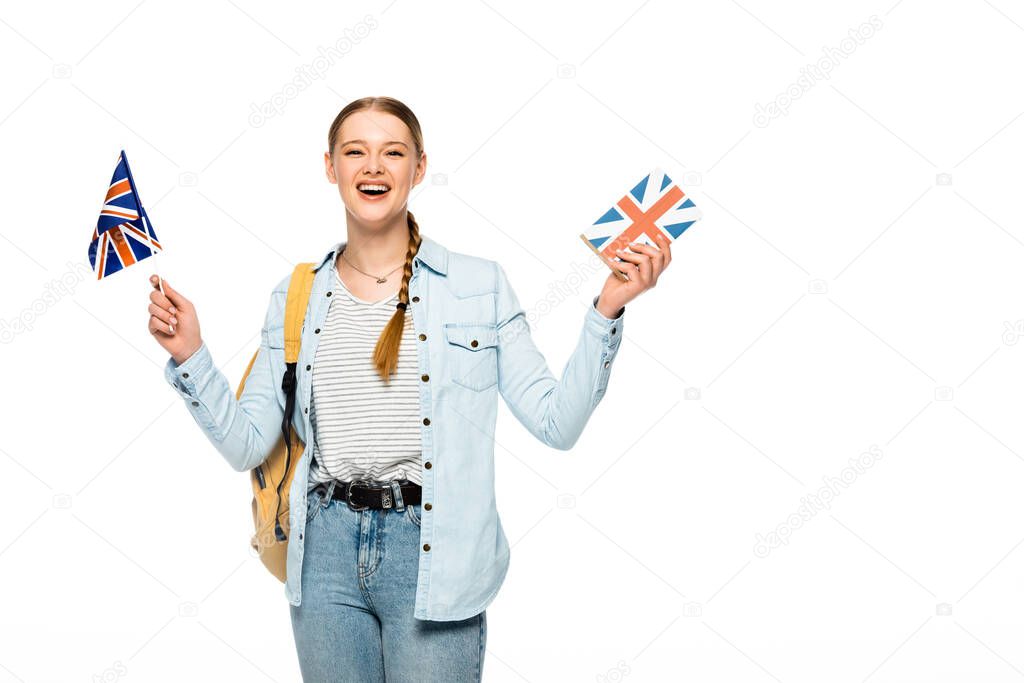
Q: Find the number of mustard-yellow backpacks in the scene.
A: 1